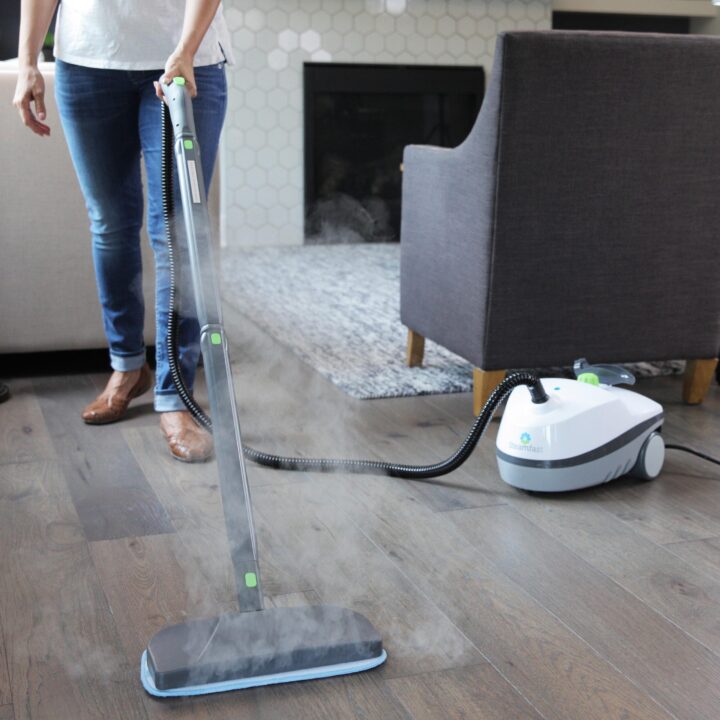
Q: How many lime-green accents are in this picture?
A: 5